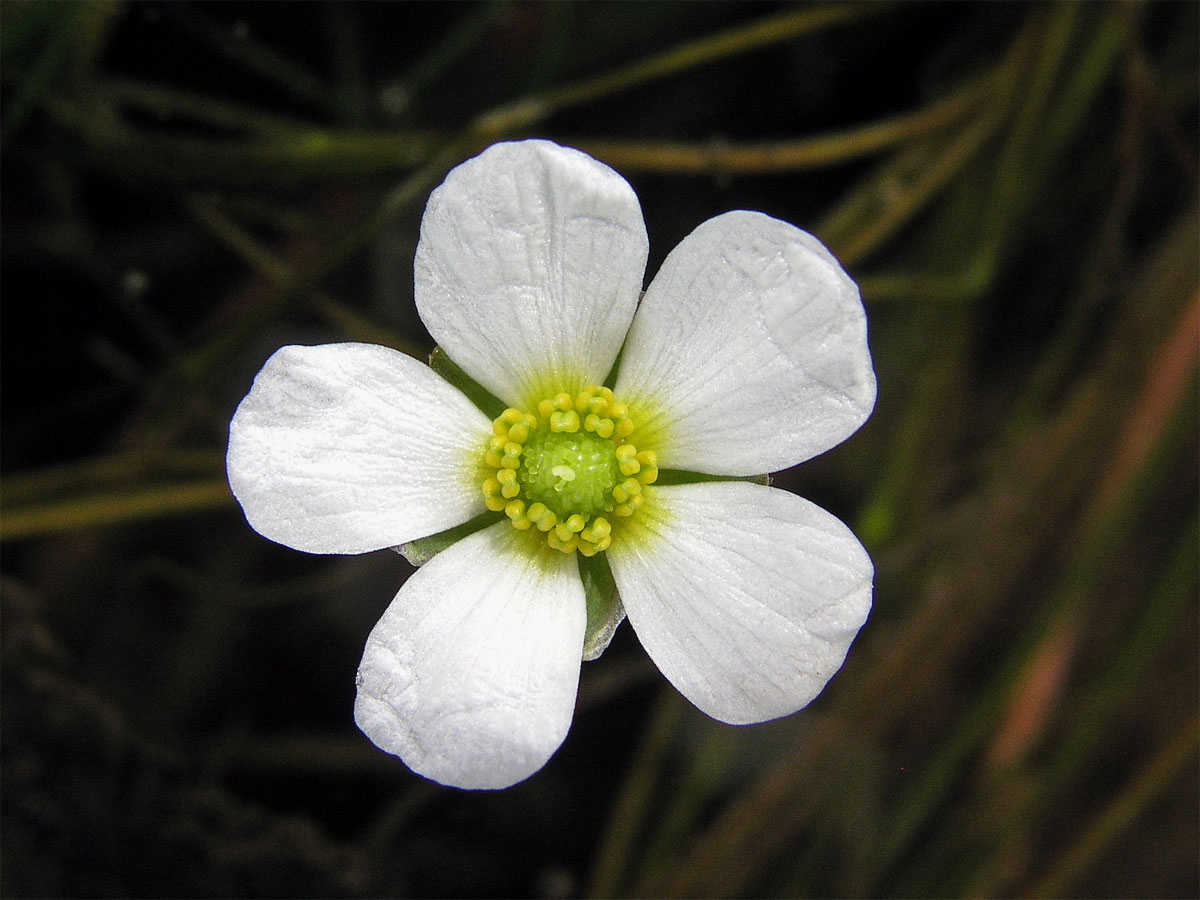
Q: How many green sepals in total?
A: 5